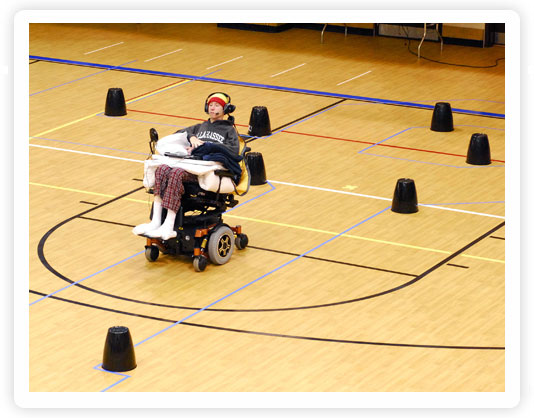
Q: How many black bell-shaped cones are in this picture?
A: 7